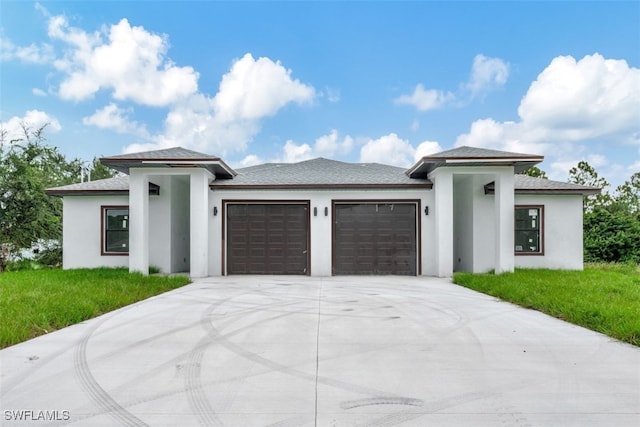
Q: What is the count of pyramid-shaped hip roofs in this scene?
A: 2